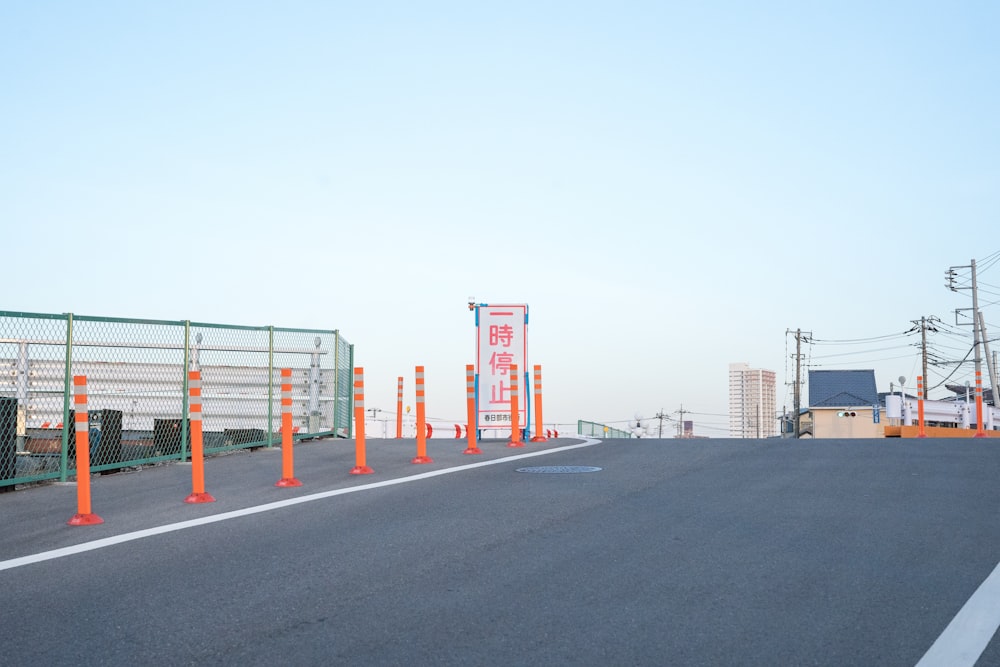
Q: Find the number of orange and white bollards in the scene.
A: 11